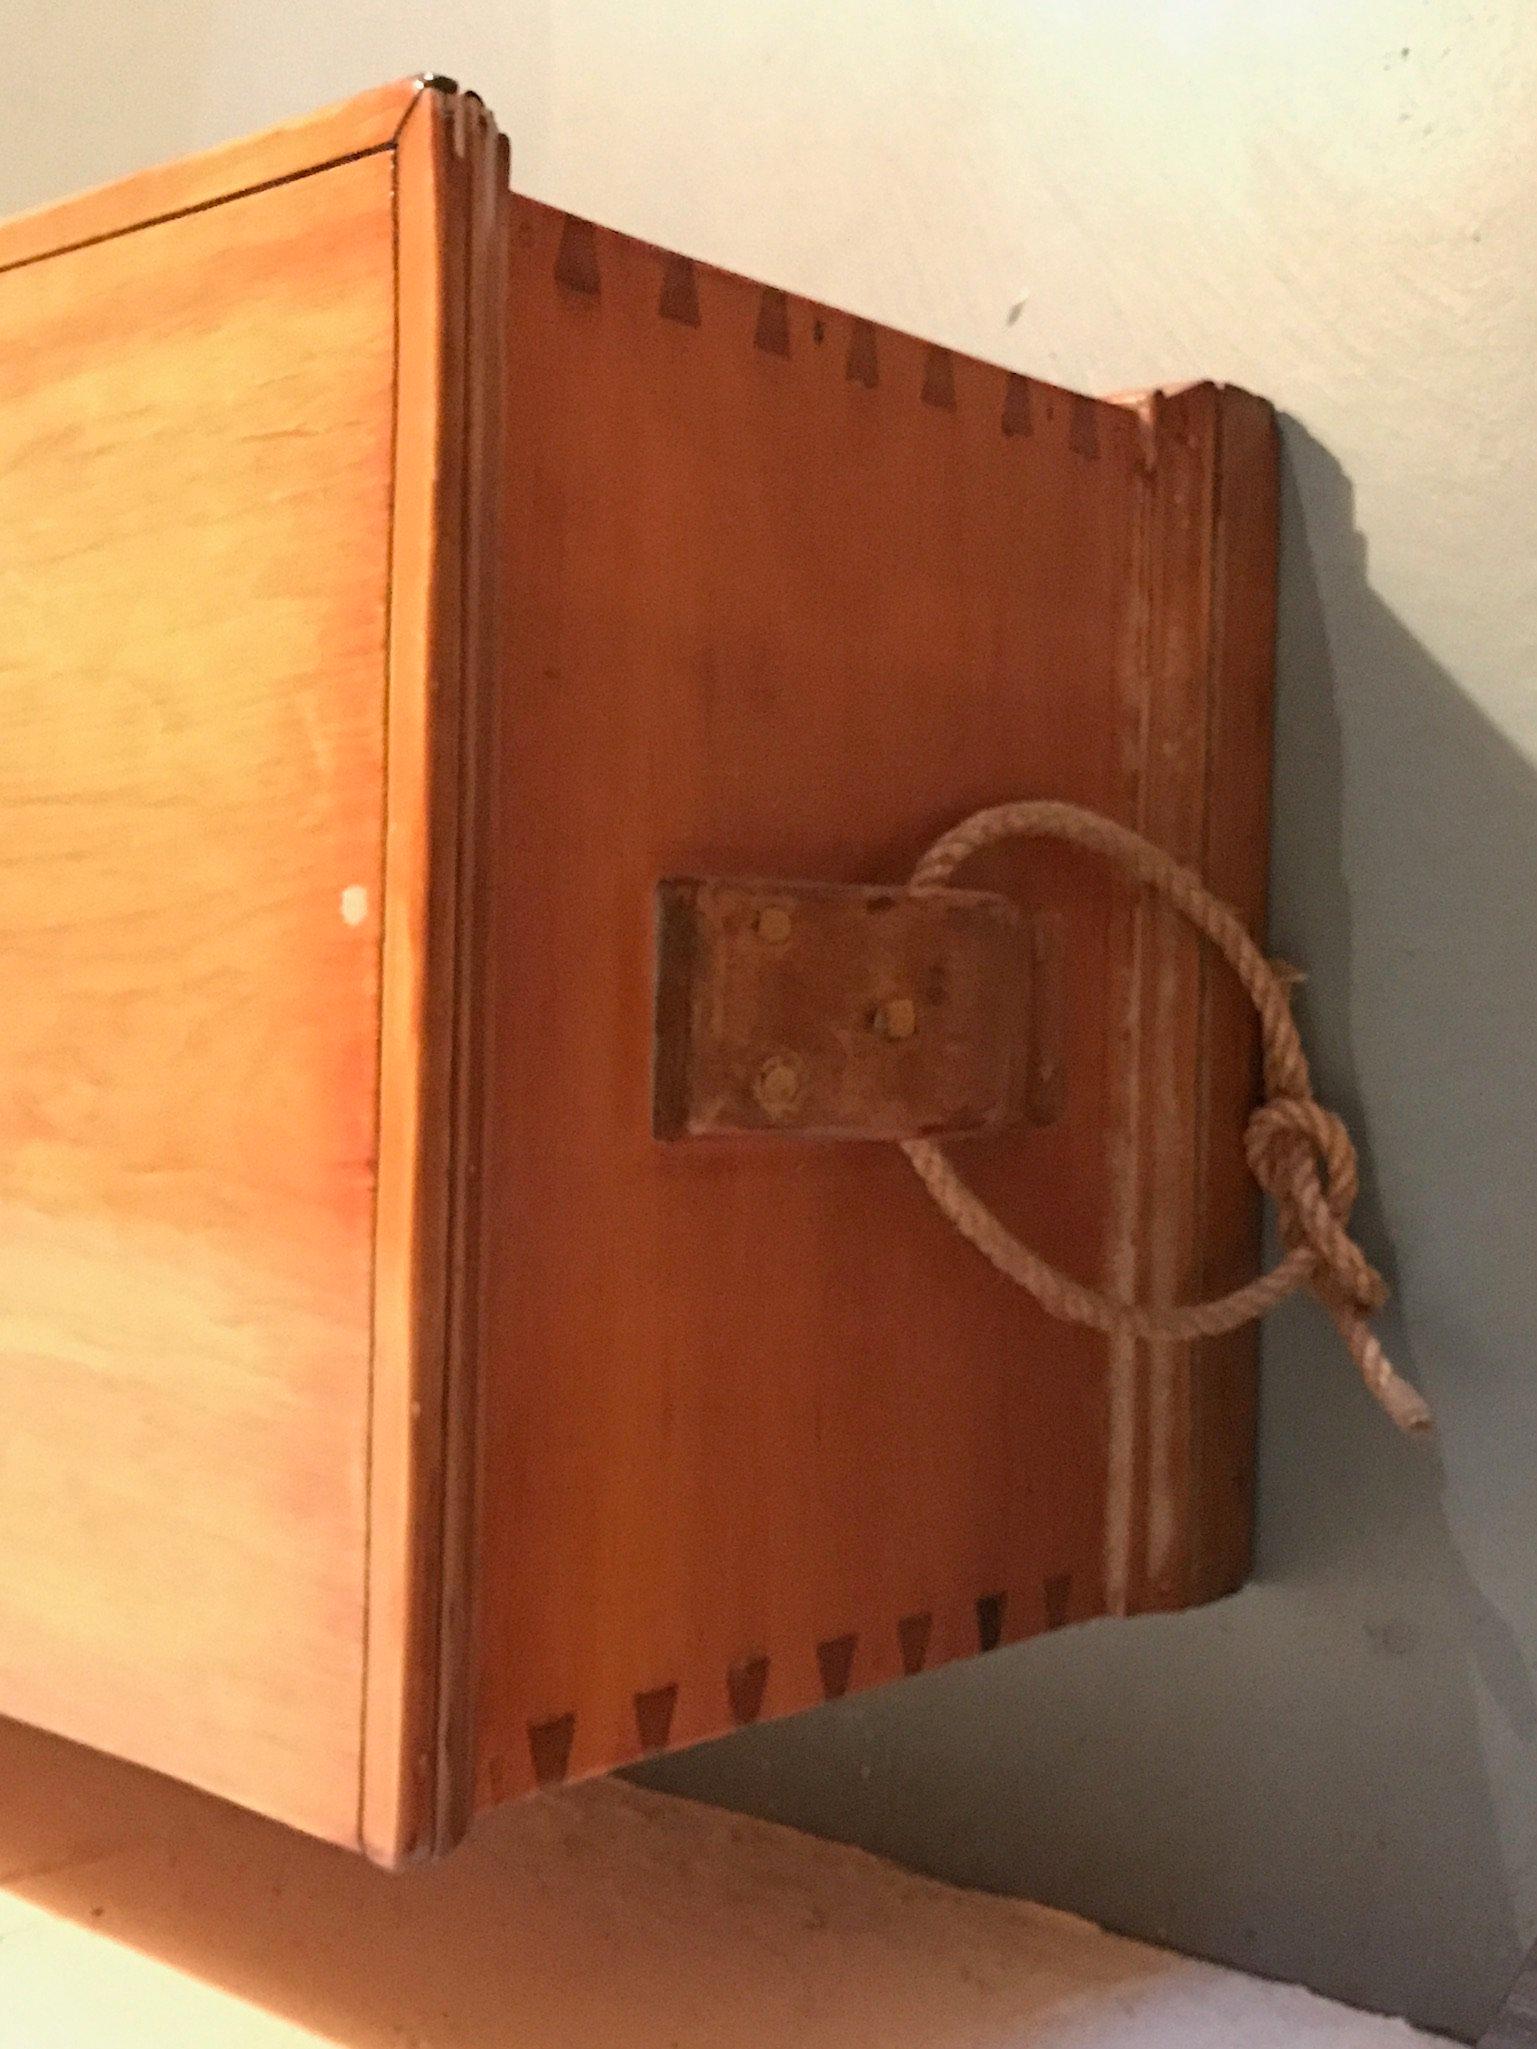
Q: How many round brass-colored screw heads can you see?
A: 3